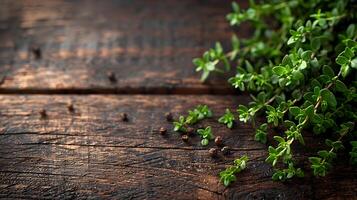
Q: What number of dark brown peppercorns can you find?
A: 12